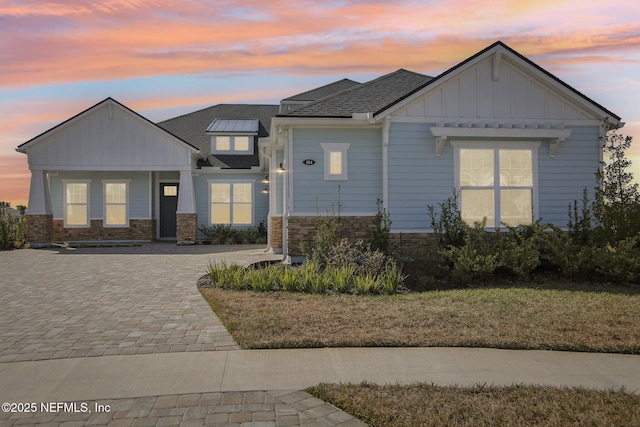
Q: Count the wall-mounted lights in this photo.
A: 3